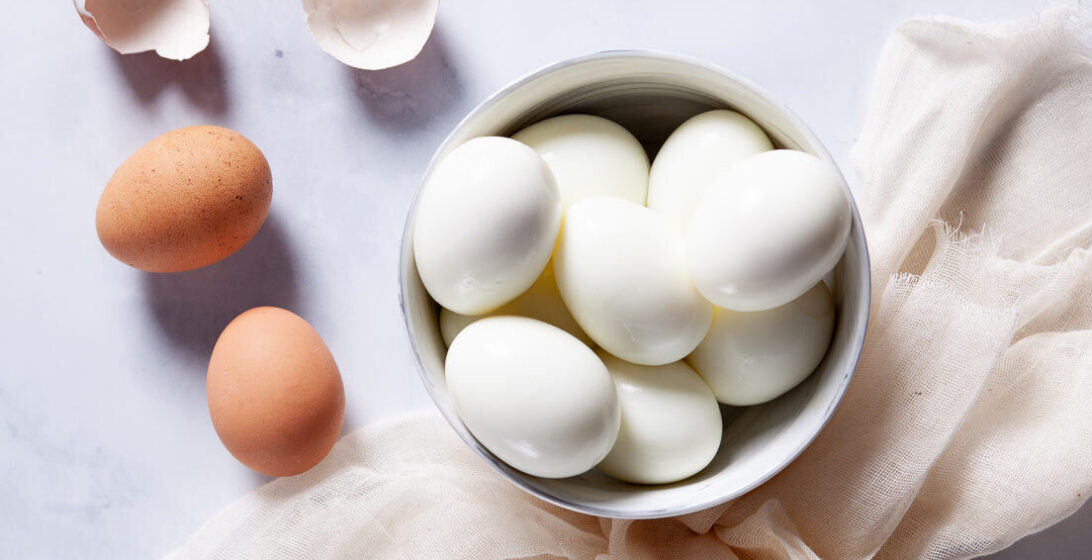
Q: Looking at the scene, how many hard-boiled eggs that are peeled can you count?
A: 9